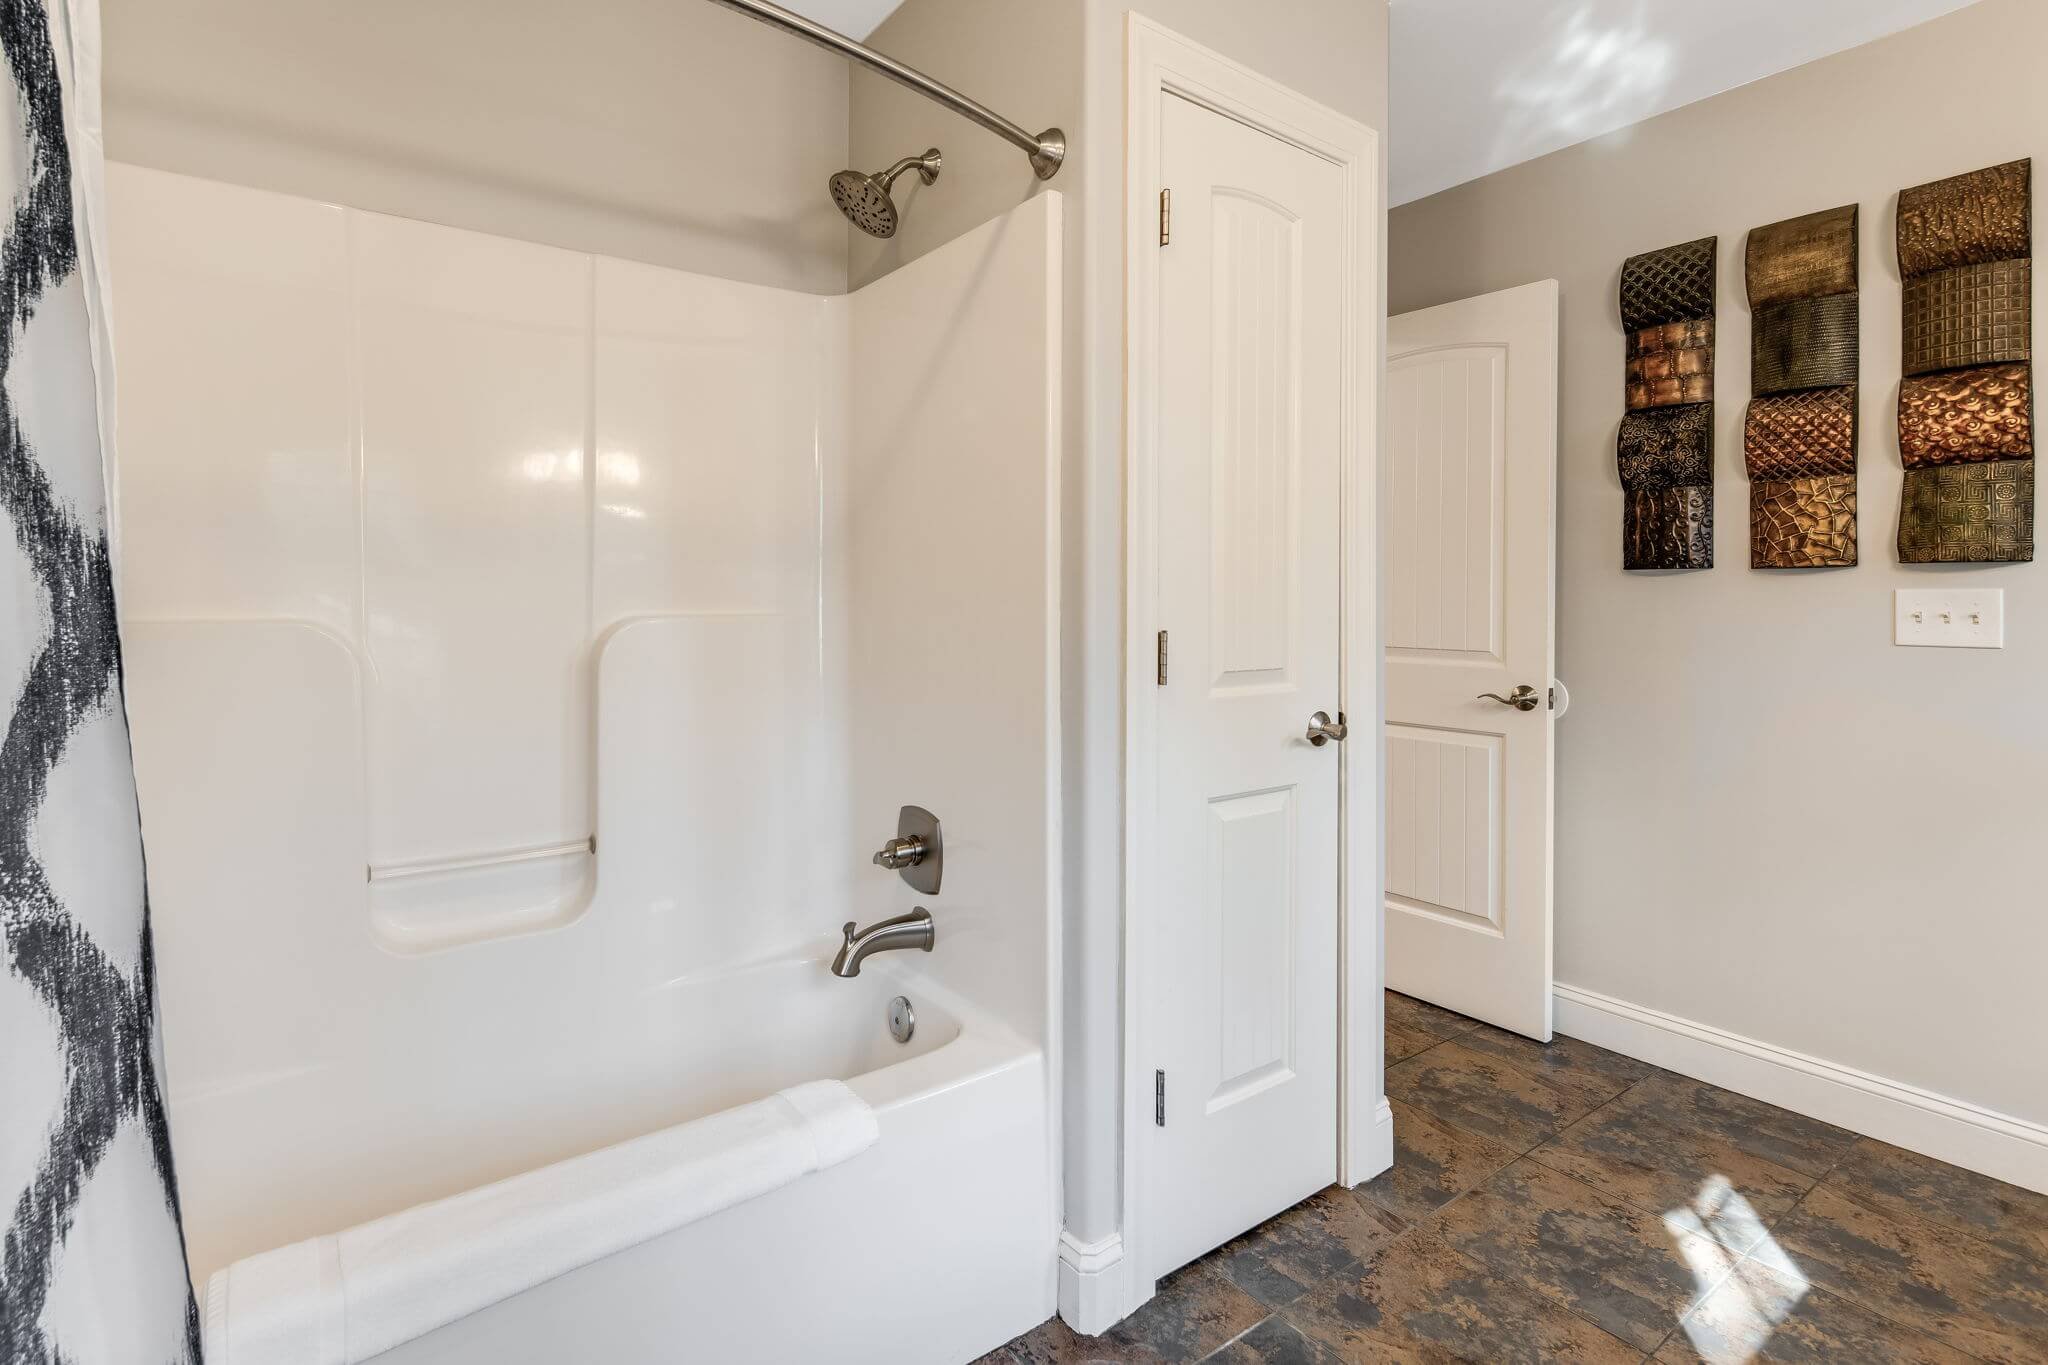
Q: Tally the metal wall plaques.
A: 3